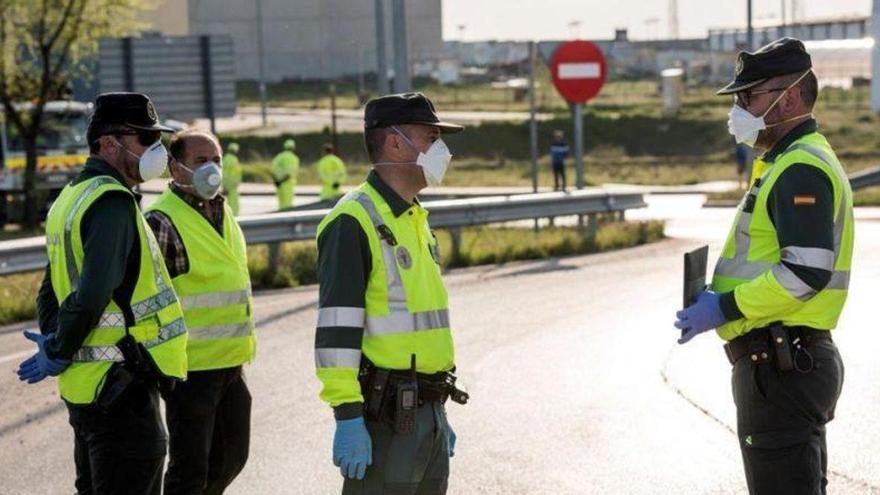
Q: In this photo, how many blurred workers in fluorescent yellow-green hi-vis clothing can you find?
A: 3